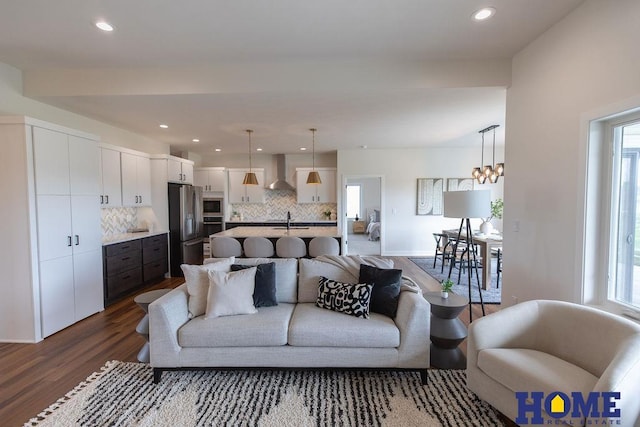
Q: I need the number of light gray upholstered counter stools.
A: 4